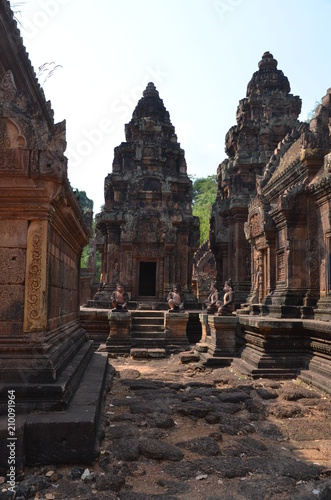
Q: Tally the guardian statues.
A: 4